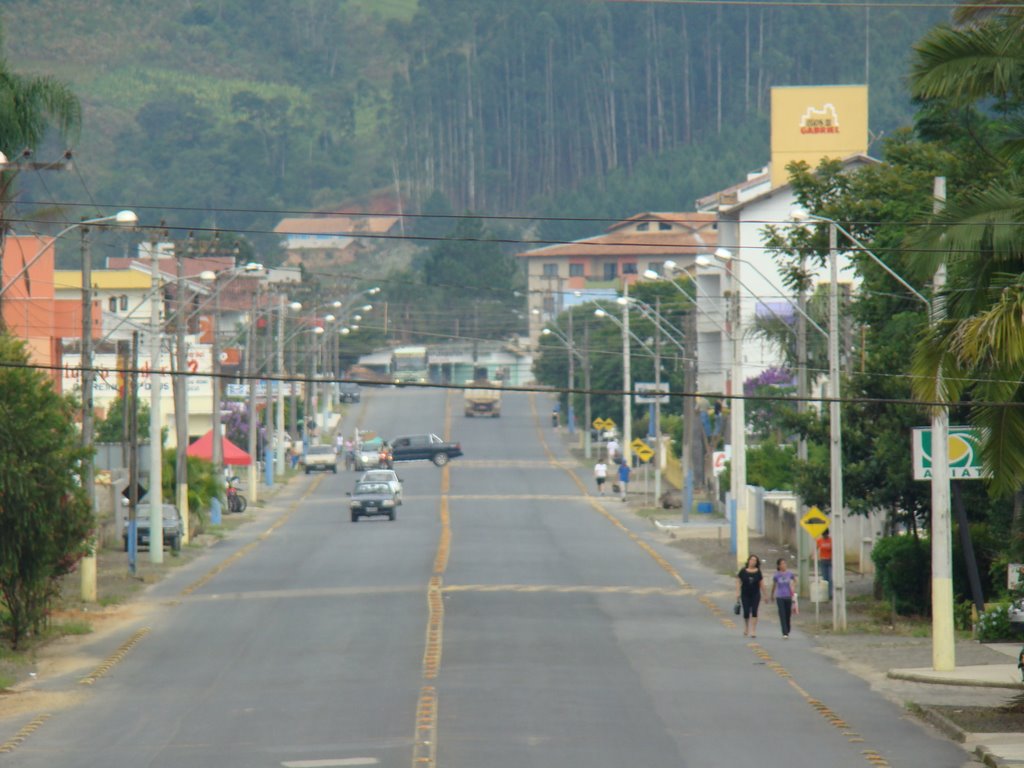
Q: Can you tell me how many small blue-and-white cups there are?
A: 0